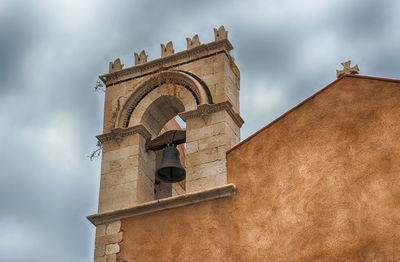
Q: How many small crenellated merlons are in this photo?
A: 5